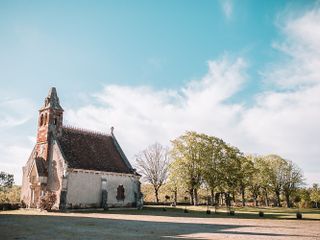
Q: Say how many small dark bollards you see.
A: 6